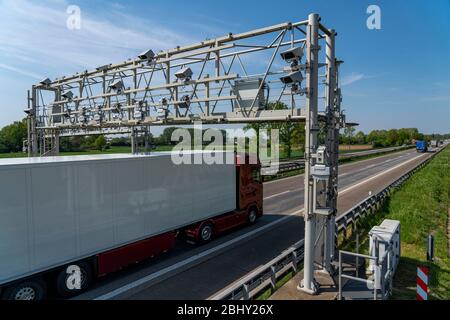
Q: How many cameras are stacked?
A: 2